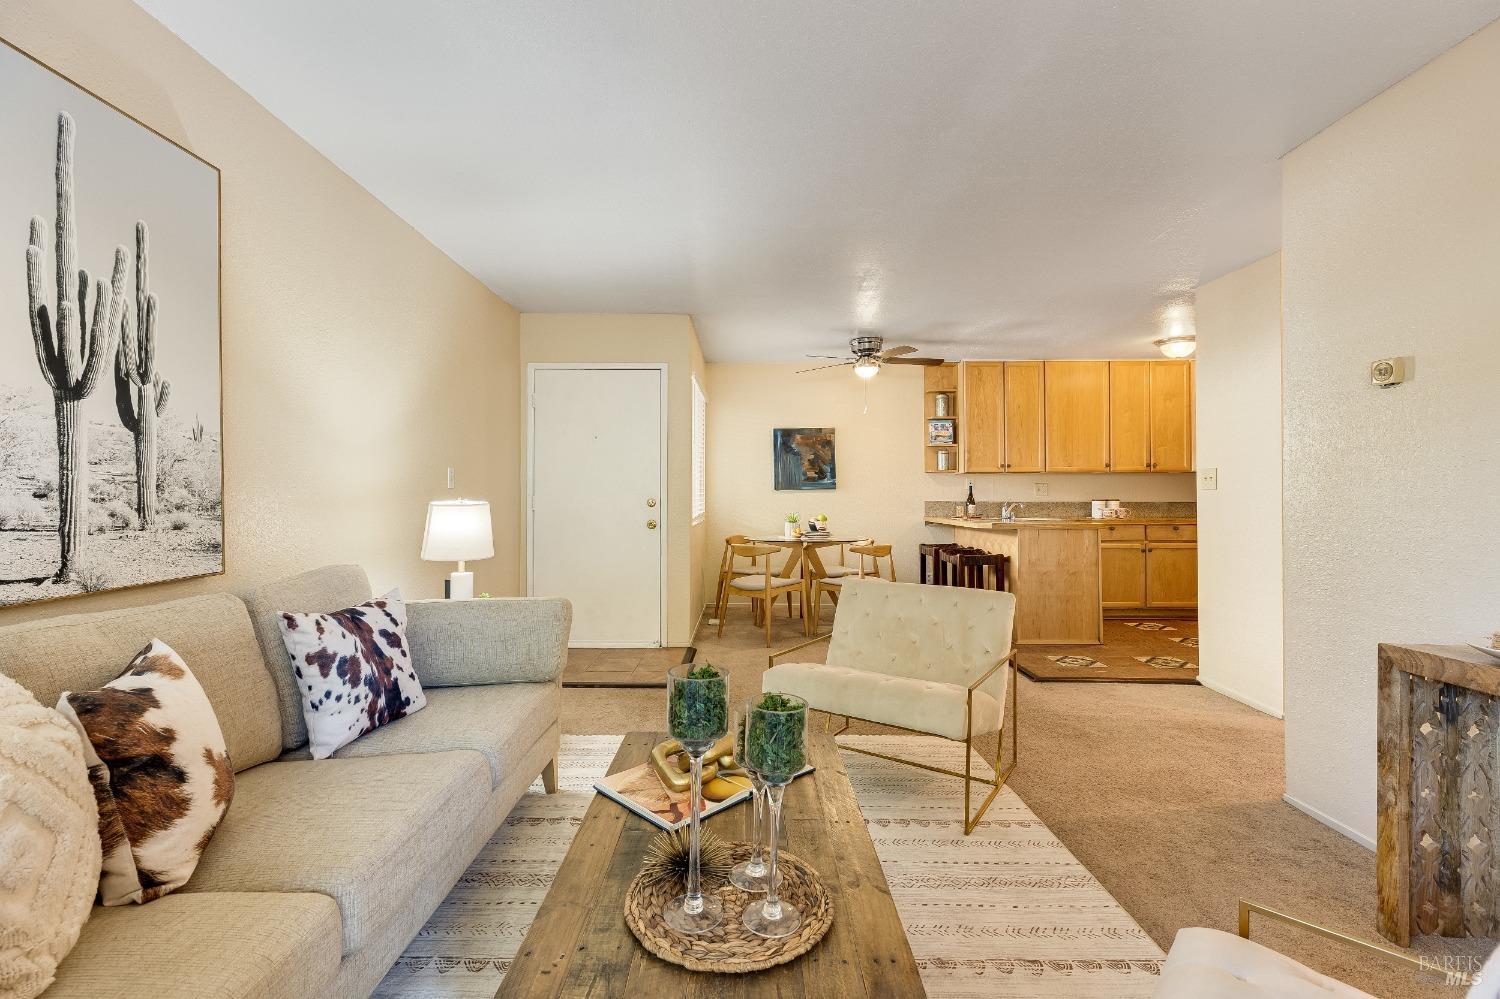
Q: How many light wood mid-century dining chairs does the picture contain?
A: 4